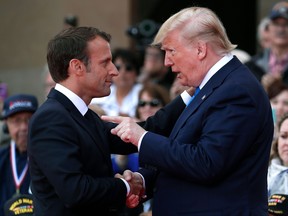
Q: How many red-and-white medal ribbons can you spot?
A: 1